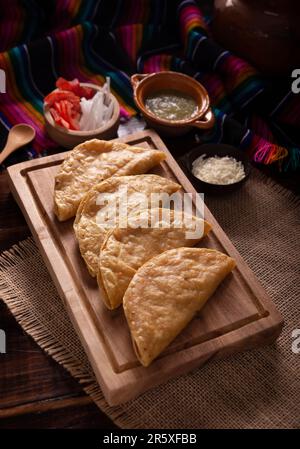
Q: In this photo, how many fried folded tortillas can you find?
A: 4